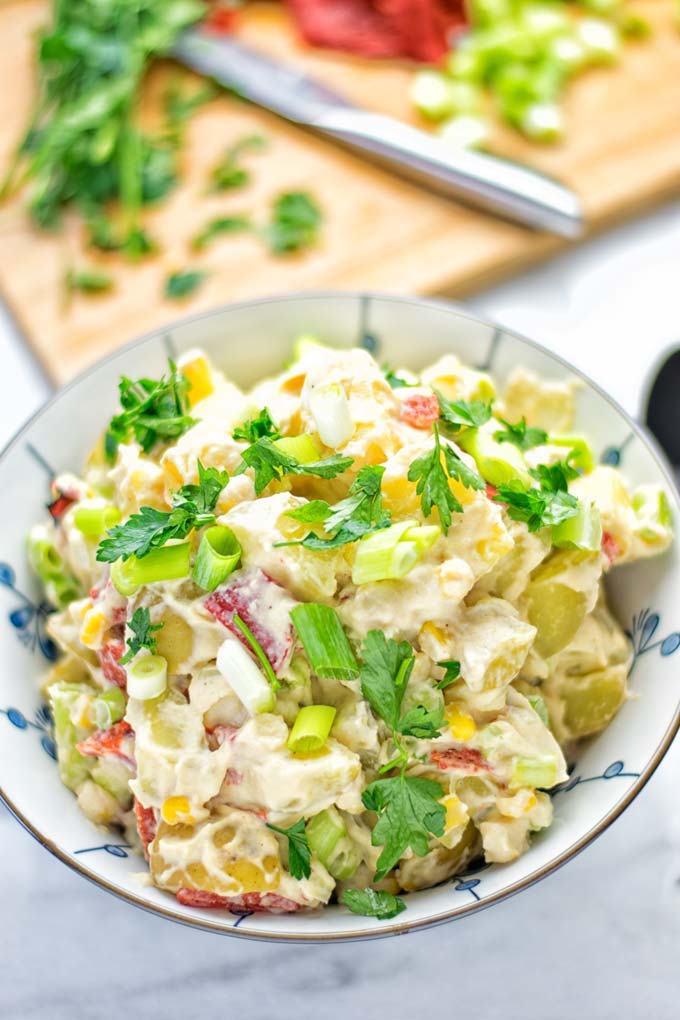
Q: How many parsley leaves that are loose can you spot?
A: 5